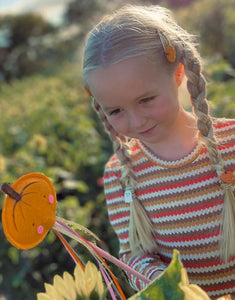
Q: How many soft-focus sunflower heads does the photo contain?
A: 2